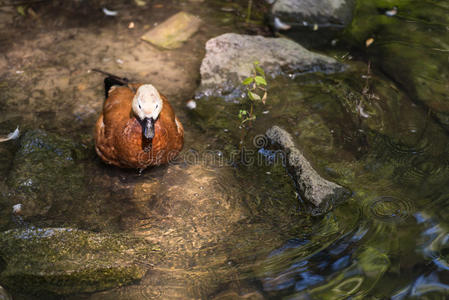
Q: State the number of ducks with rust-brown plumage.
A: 1